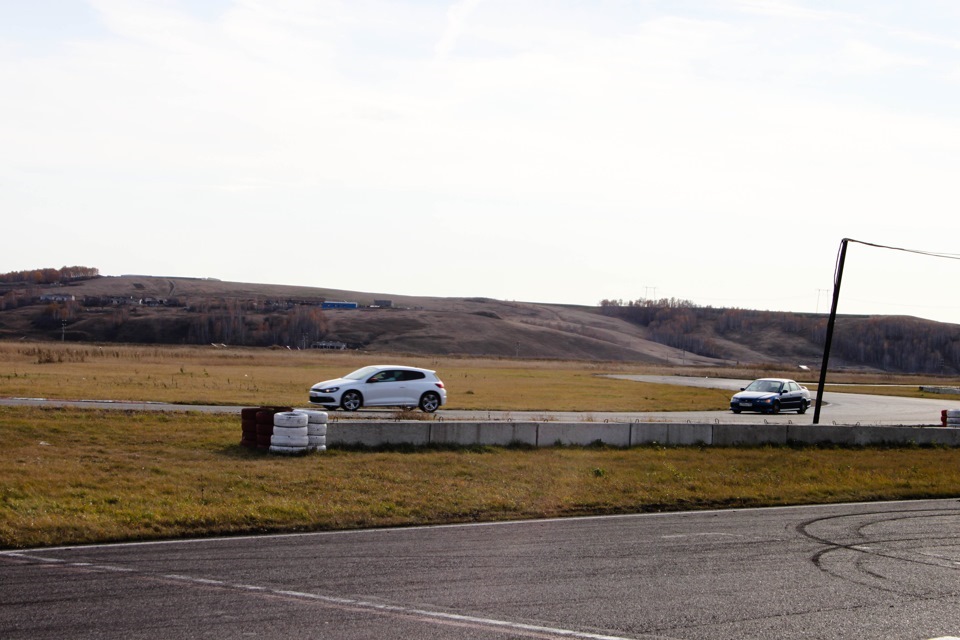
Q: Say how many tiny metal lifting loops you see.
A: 13